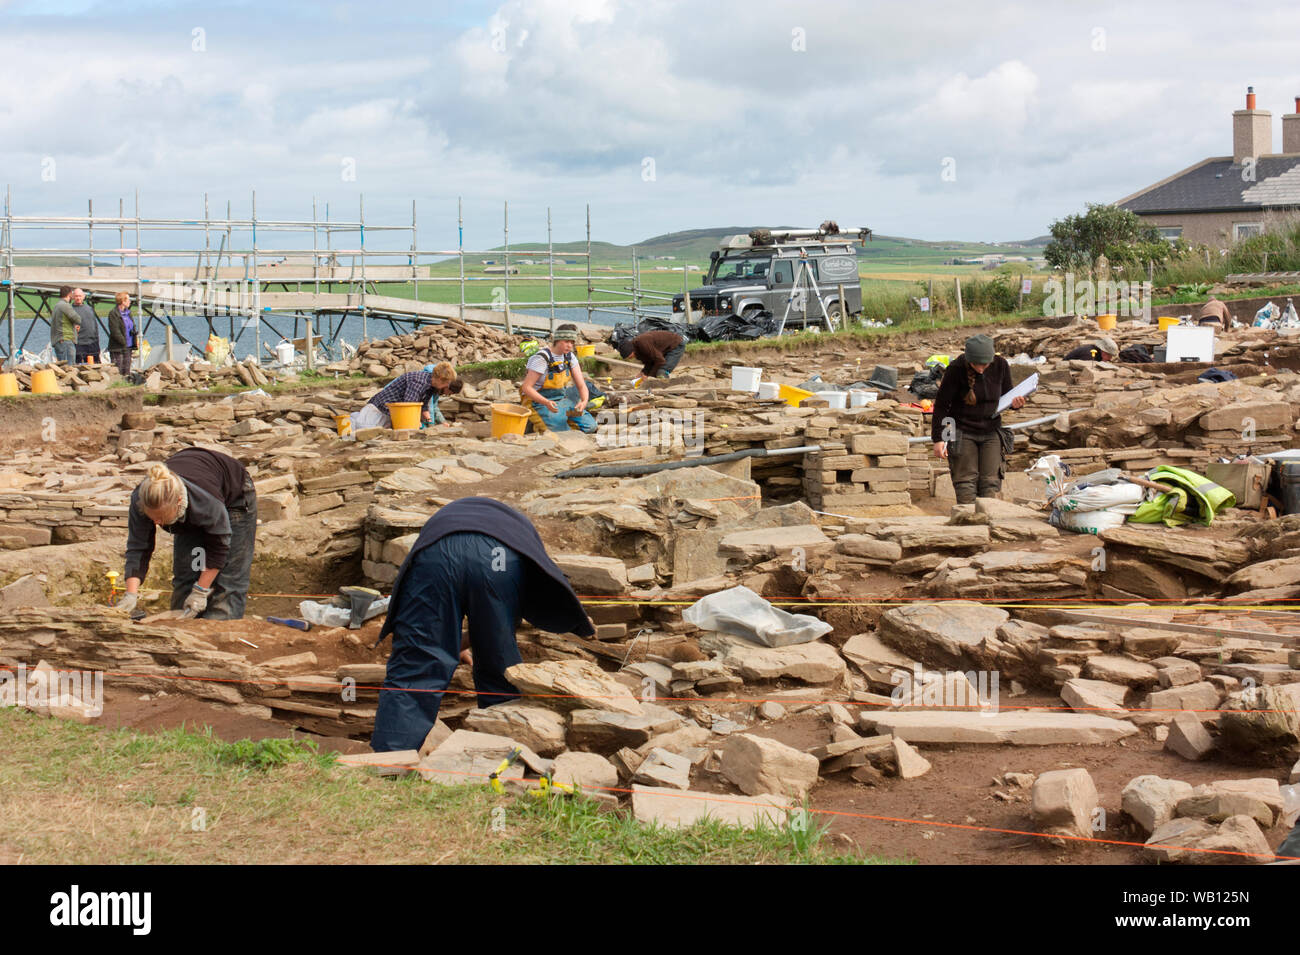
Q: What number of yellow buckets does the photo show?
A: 9